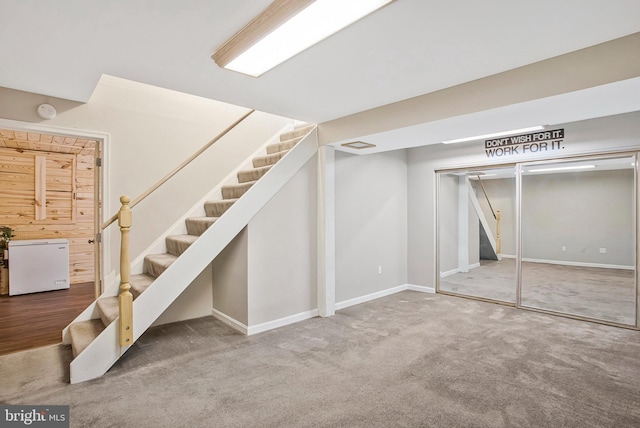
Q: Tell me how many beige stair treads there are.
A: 13